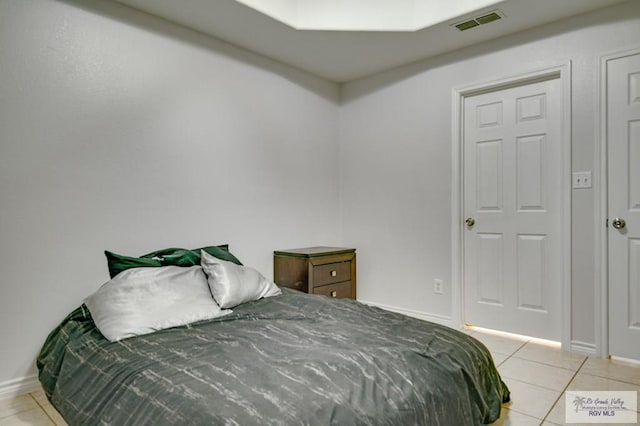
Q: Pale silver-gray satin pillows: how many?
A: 2